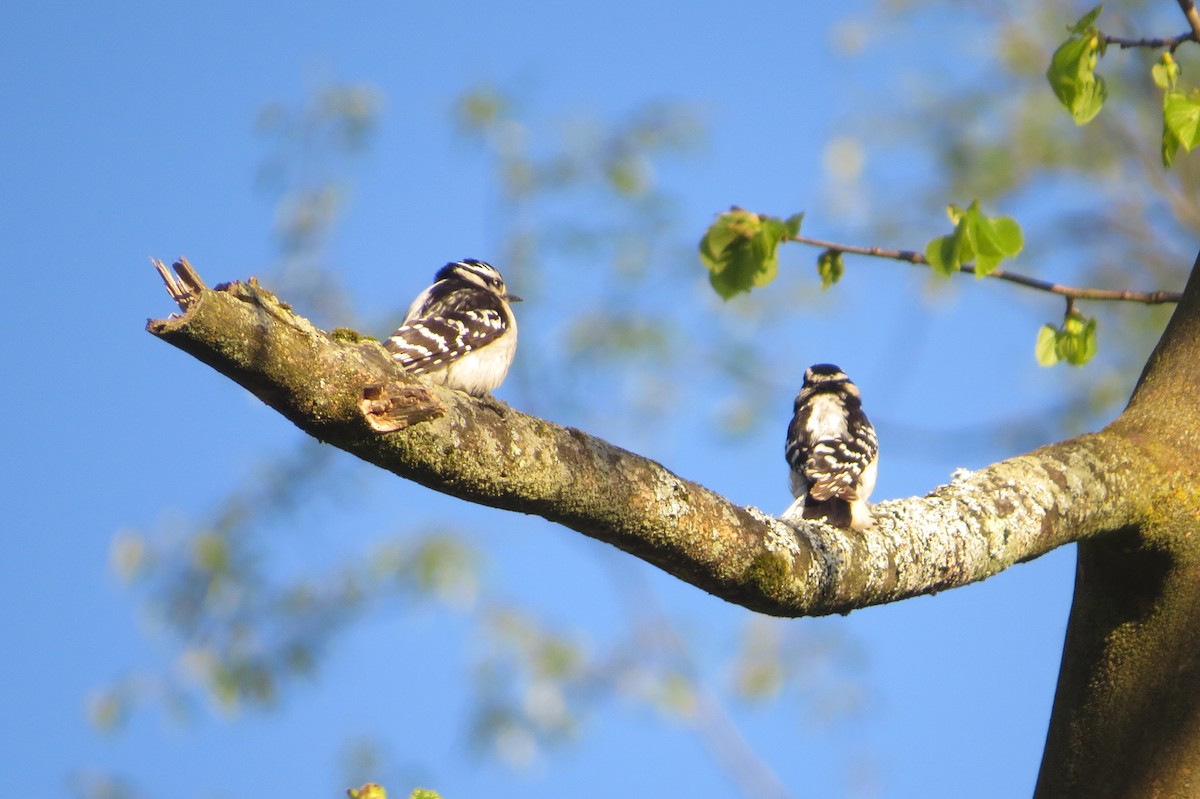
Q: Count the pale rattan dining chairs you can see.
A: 0